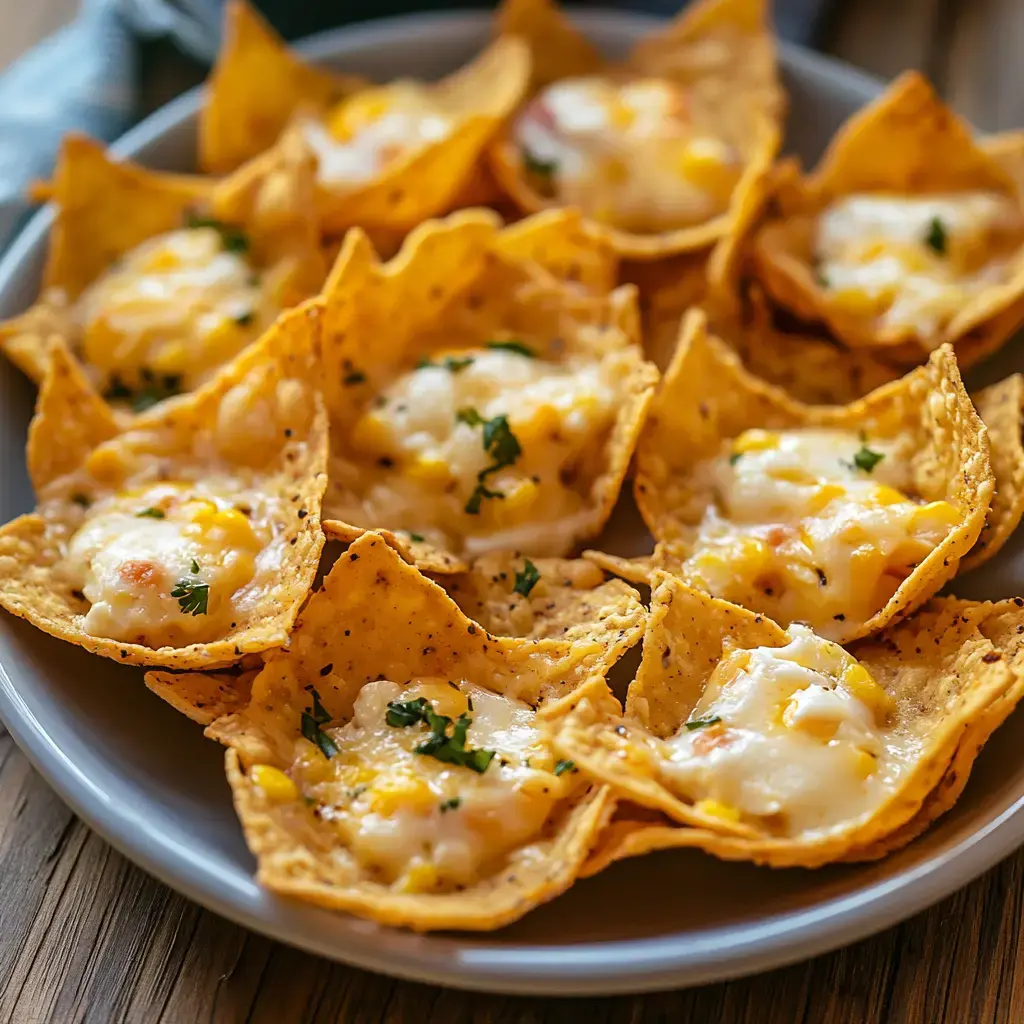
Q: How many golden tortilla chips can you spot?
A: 9